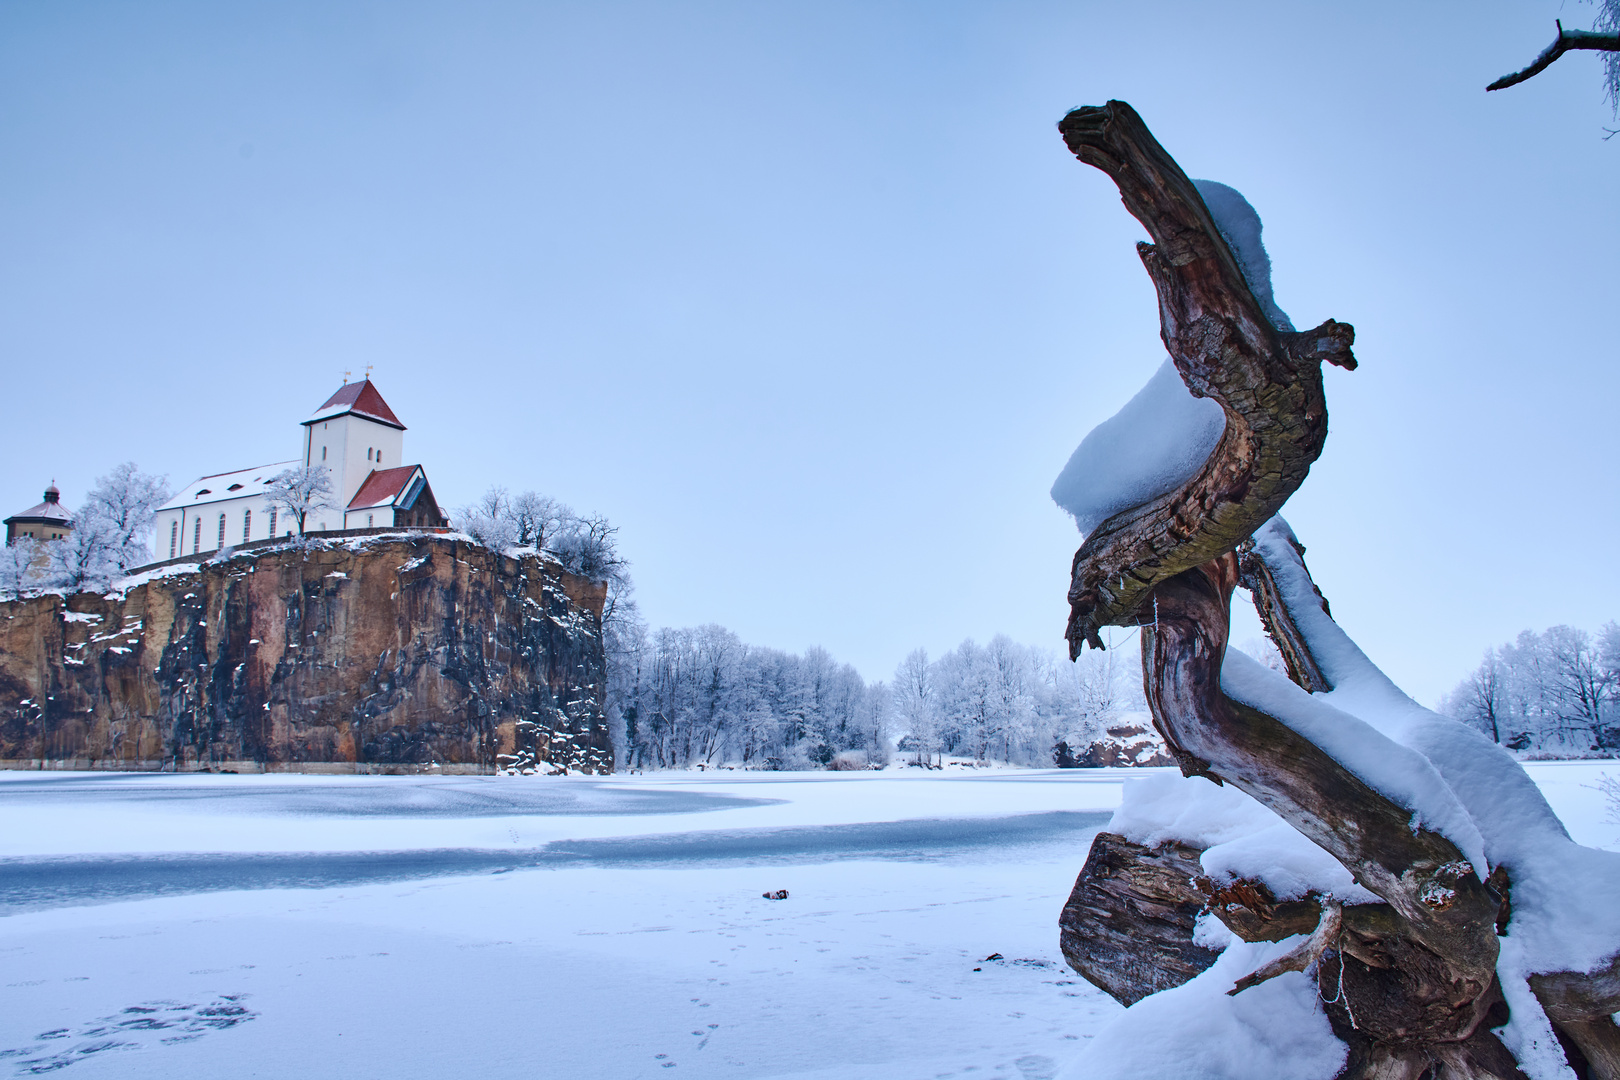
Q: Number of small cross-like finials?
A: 2